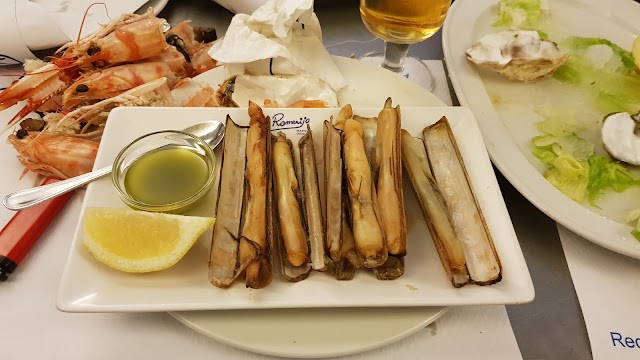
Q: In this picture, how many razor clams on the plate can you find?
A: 6